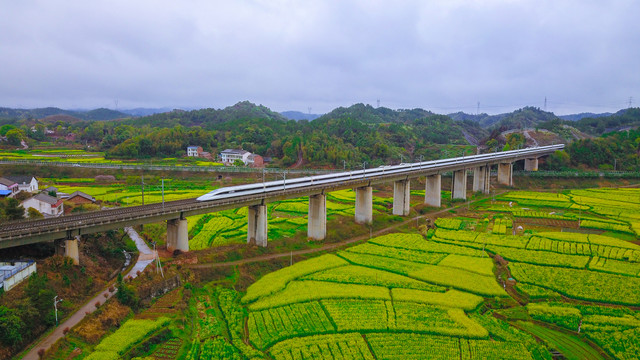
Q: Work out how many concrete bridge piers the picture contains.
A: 11